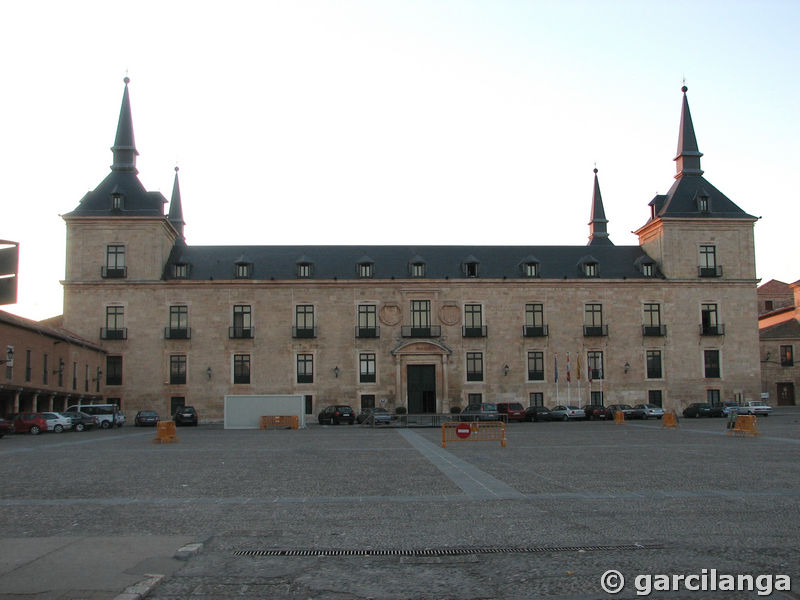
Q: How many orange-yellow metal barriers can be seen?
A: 6